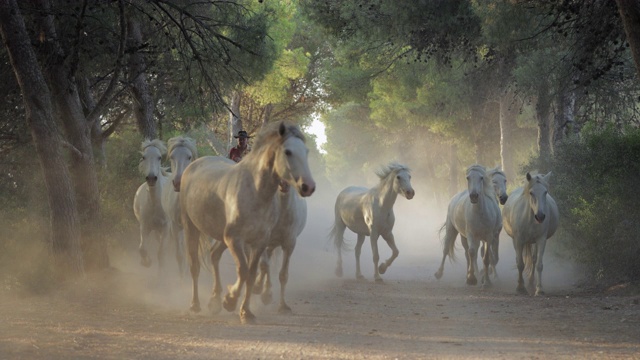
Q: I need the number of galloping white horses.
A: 8